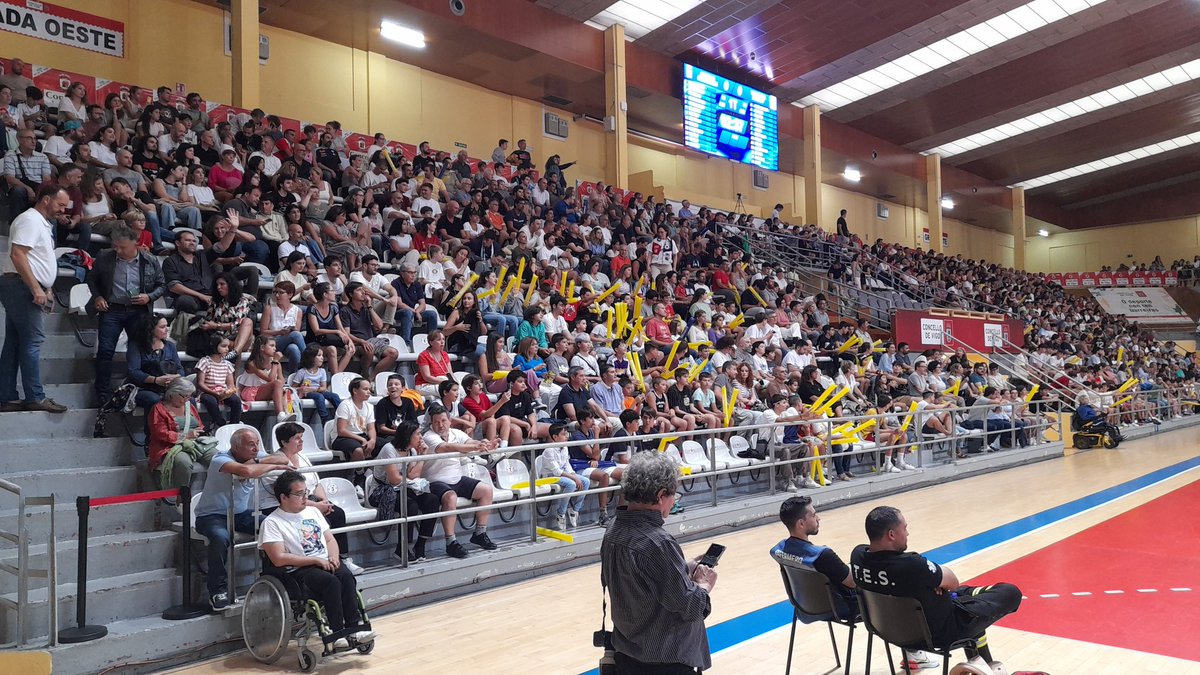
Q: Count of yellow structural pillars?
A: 5